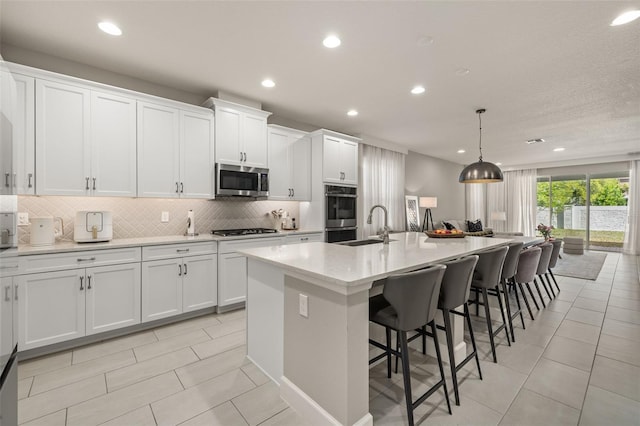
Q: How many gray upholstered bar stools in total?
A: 4